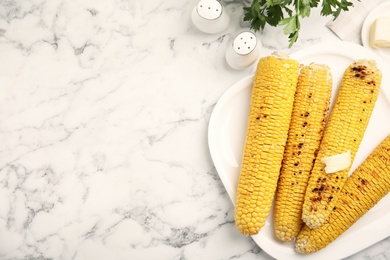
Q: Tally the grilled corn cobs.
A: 4